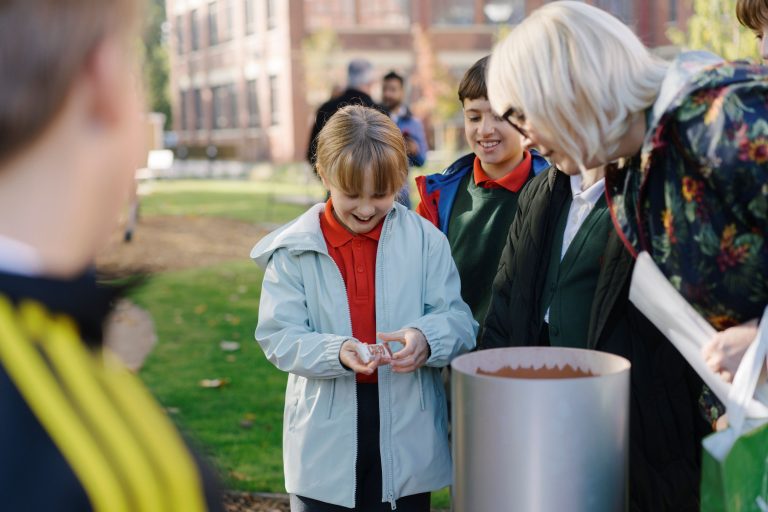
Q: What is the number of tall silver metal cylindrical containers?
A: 1